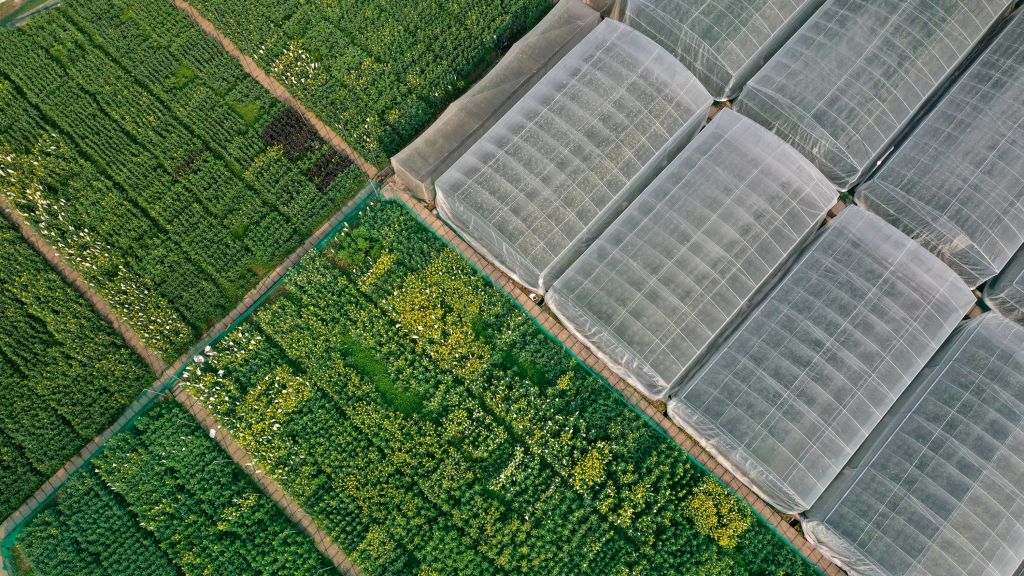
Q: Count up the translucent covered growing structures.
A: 9